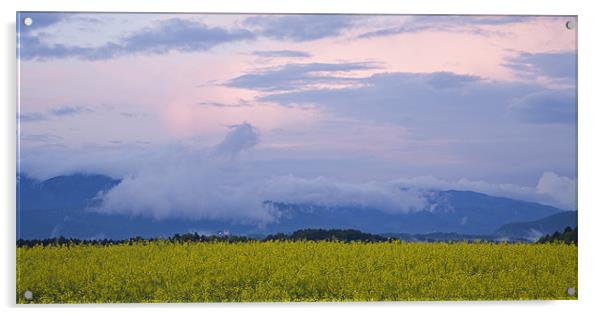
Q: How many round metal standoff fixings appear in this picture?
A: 4